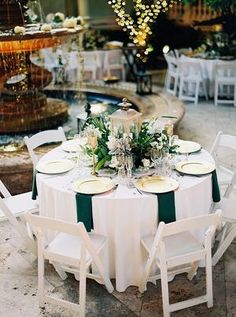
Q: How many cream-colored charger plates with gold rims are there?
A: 6